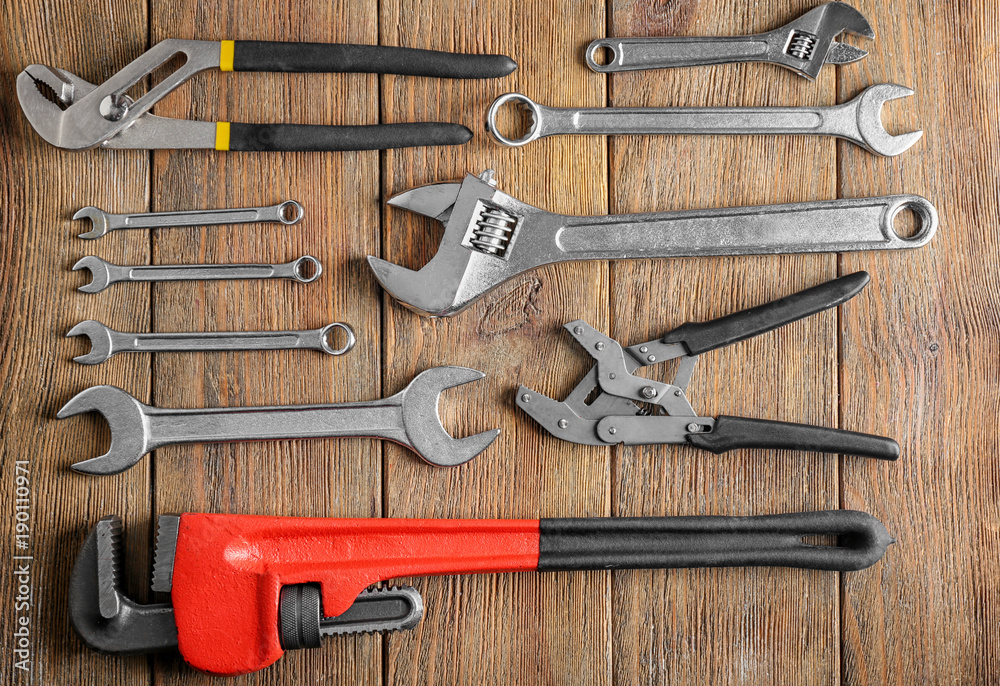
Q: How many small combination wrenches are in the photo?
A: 3